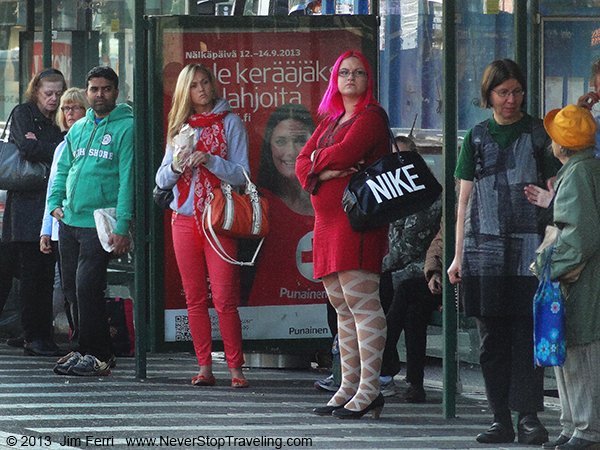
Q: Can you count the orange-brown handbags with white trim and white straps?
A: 1